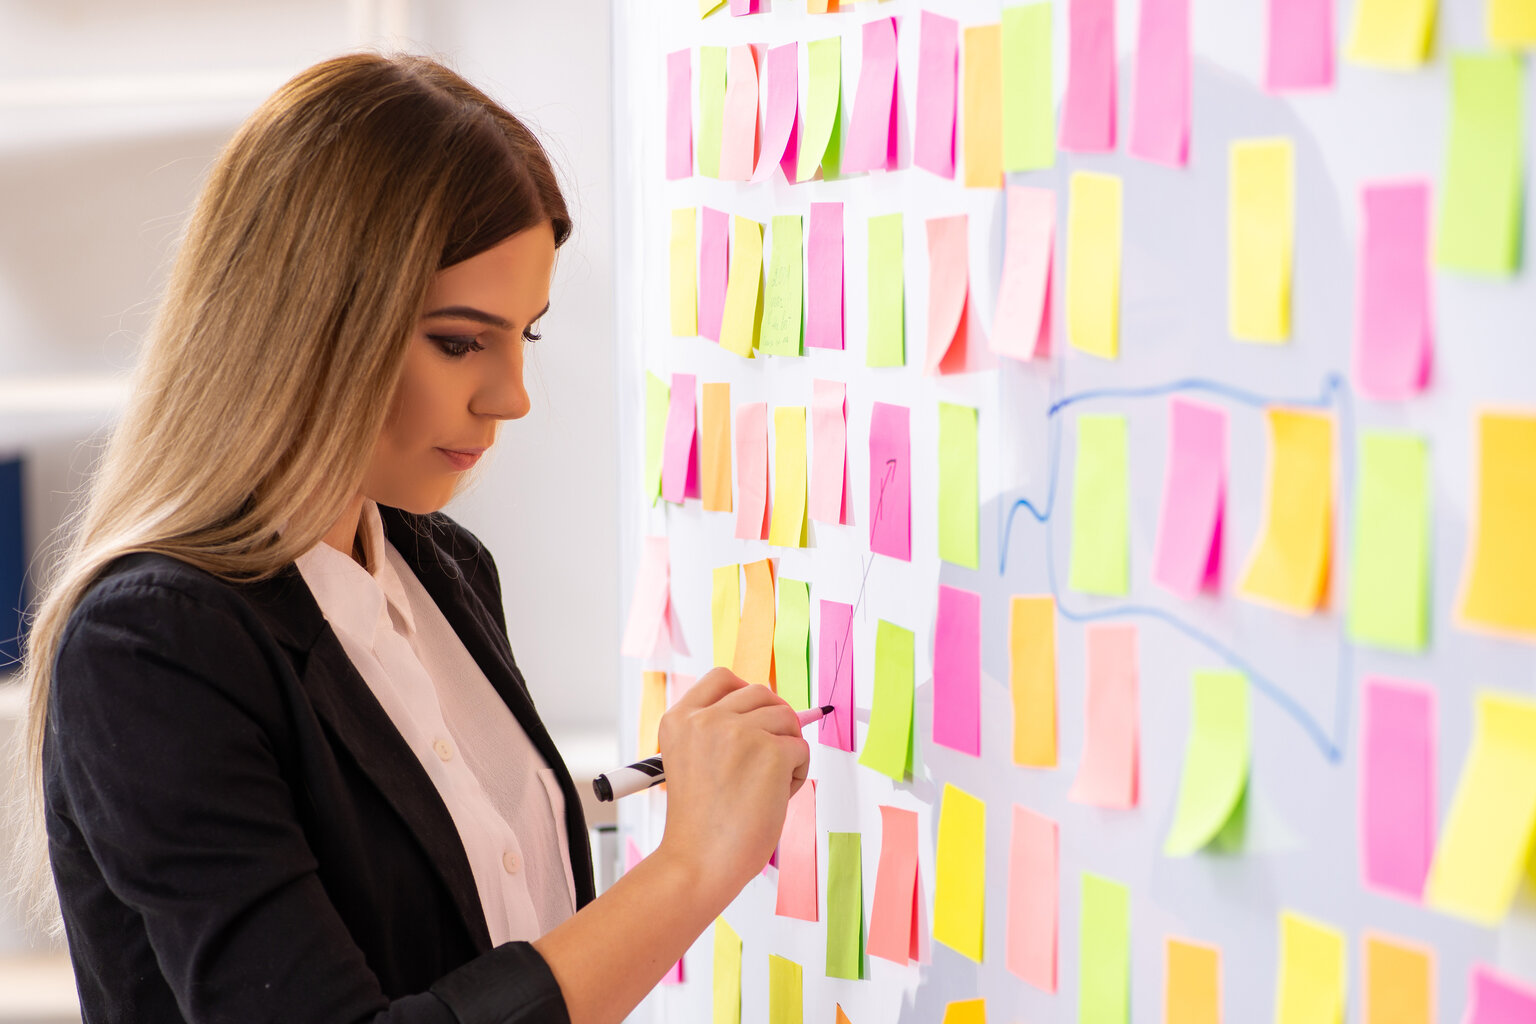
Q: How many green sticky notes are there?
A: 15